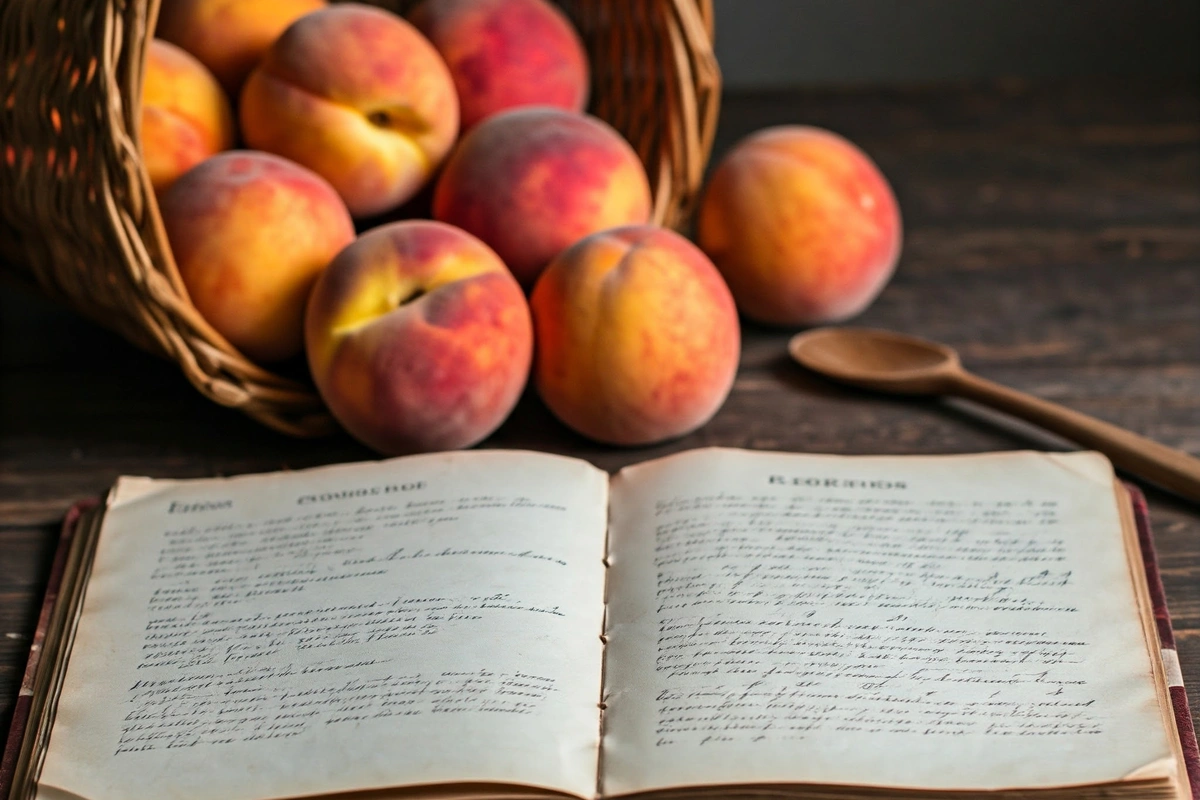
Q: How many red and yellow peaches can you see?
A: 9